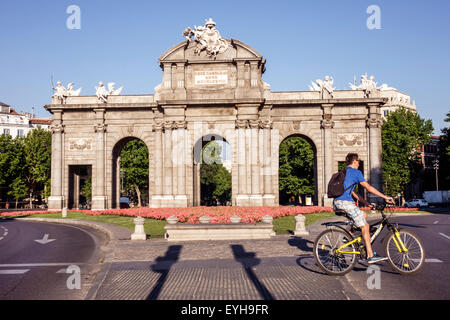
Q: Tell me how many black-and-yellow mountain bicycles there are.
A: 1